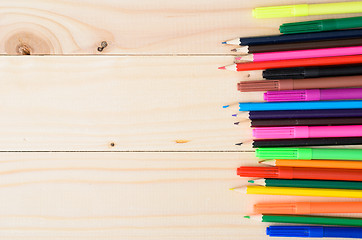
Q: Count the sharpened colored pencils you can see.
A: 12